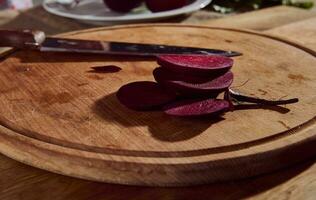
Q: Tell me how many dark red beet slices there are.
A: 4